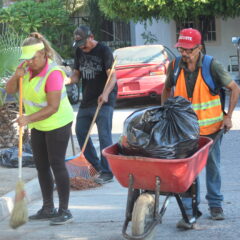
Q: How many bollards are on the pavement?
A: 0